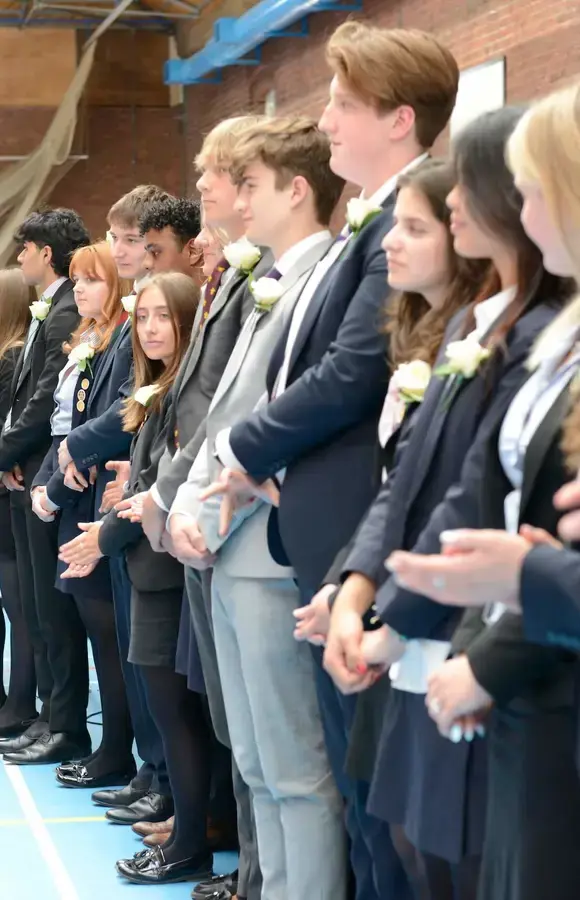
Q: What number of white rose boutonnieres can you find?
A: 9